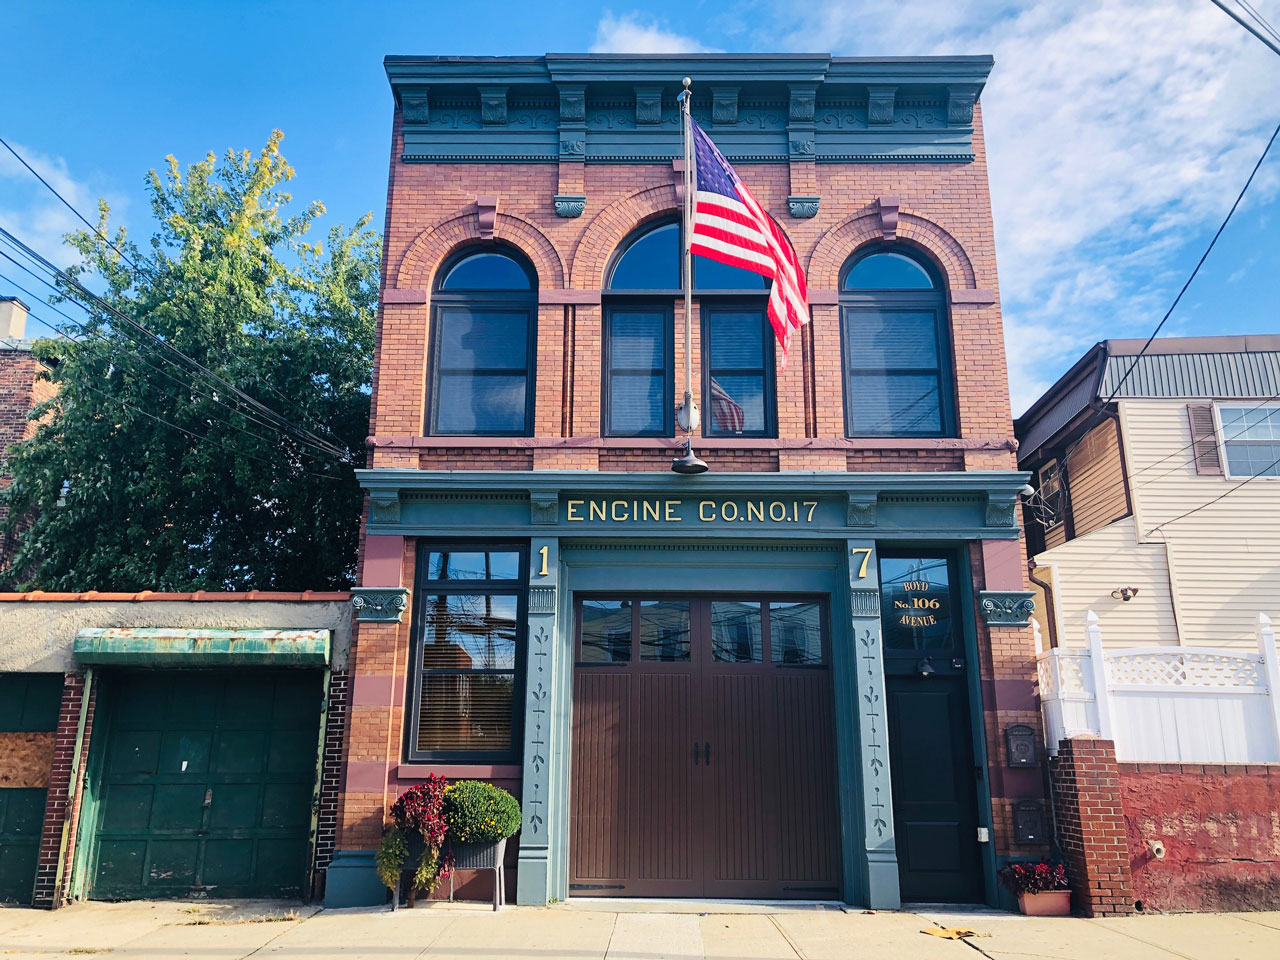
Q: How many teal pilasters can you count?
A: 2